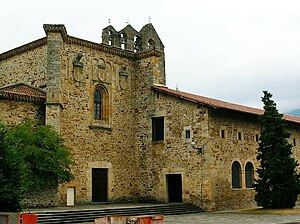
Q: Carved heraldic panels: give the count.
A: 3